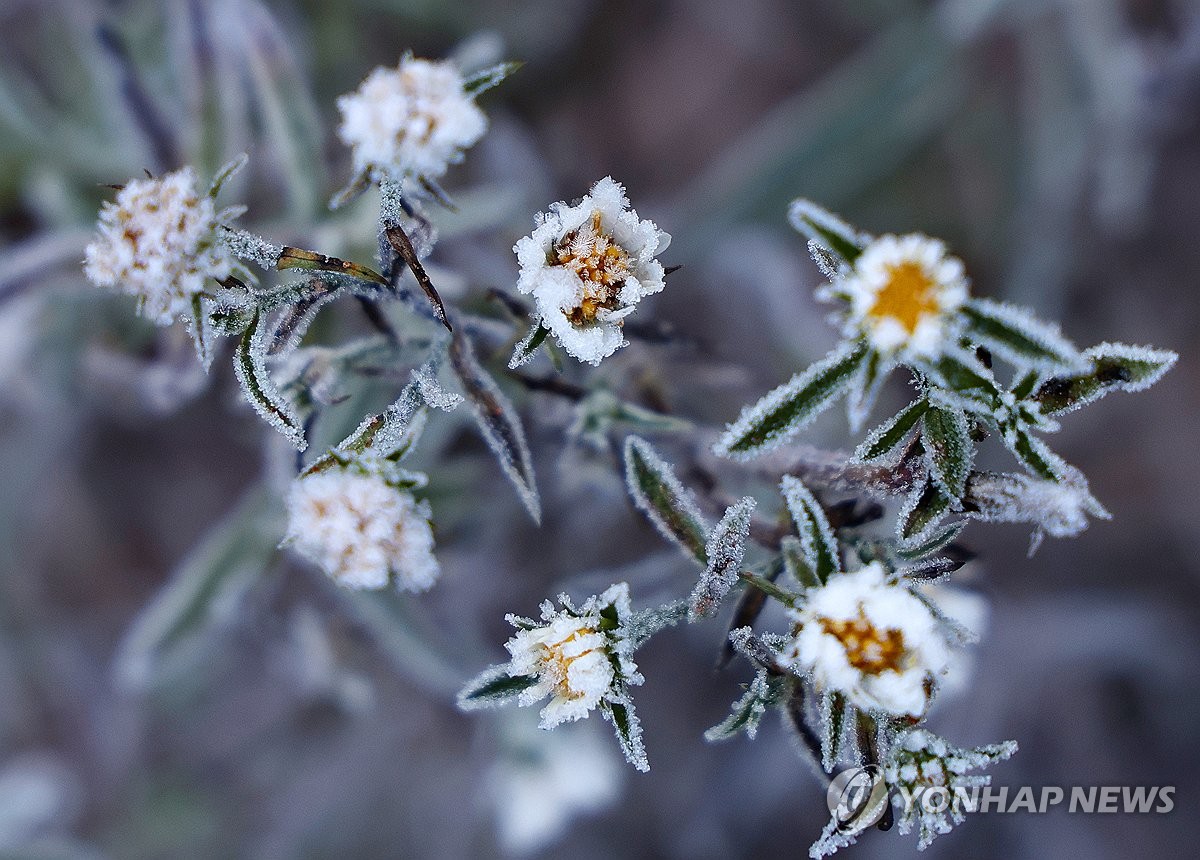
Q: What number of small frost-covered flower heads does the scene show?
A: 7